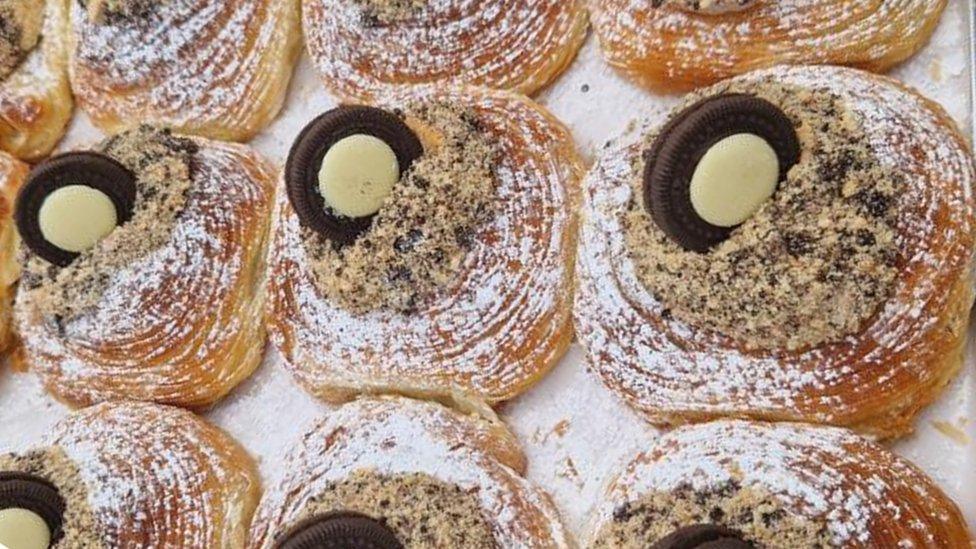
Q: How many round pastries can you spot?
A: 11